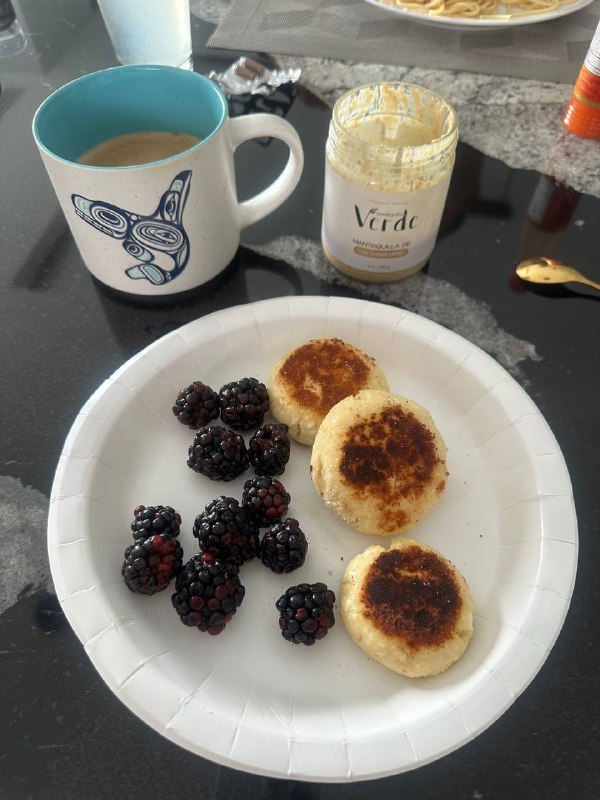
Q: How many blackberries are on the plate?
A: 11